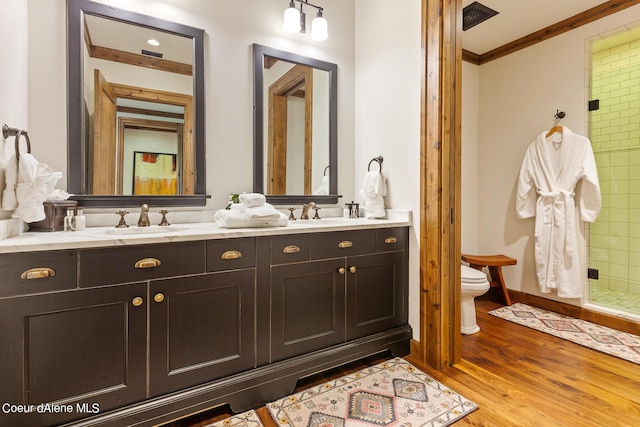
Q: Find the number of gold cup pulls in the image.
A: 6